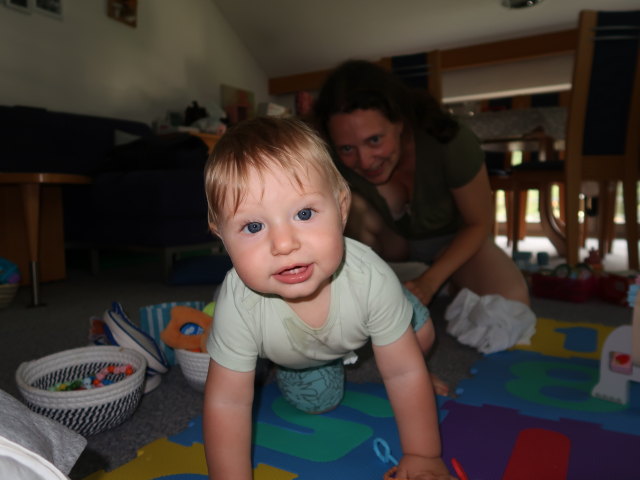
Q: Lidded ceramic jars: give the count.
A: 0